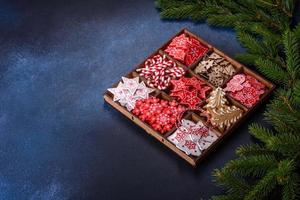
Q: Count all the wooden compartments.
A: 9